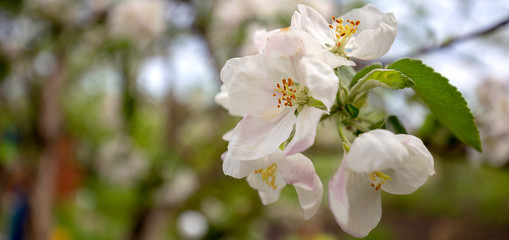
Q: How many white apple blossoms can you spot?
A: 4